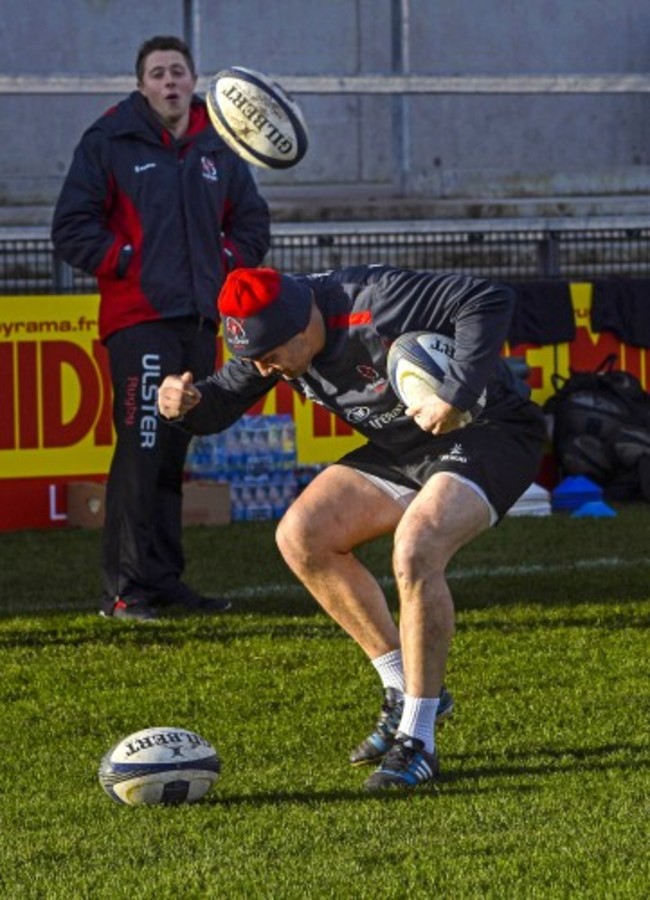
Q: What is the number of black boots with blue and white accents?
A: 2